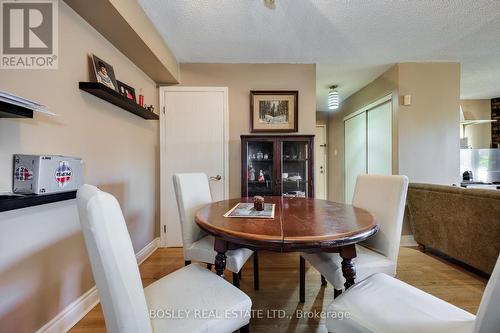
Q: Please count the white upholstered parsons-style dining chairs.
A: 4